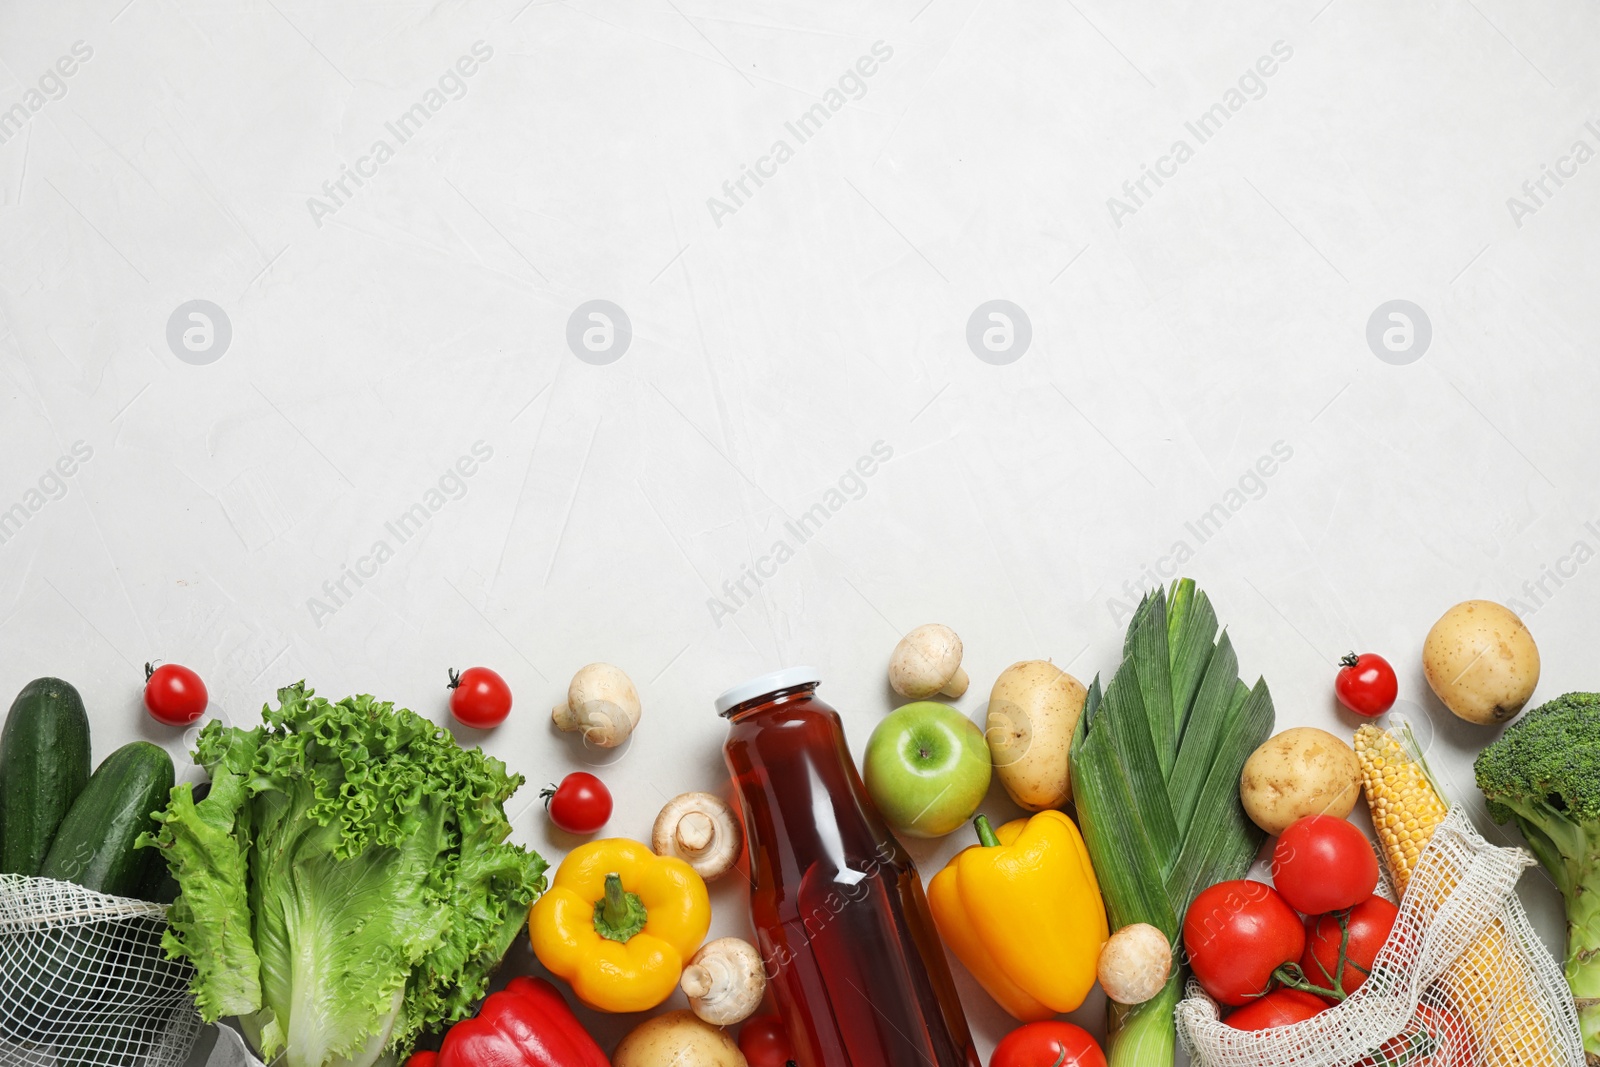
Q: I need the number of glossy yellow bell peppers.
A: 2